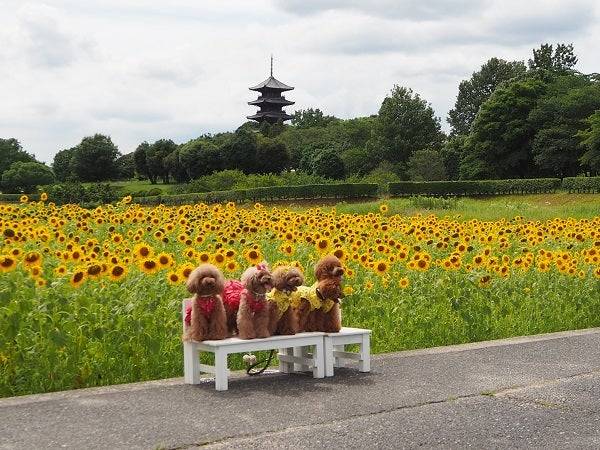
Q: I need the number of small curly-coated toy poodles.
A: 5